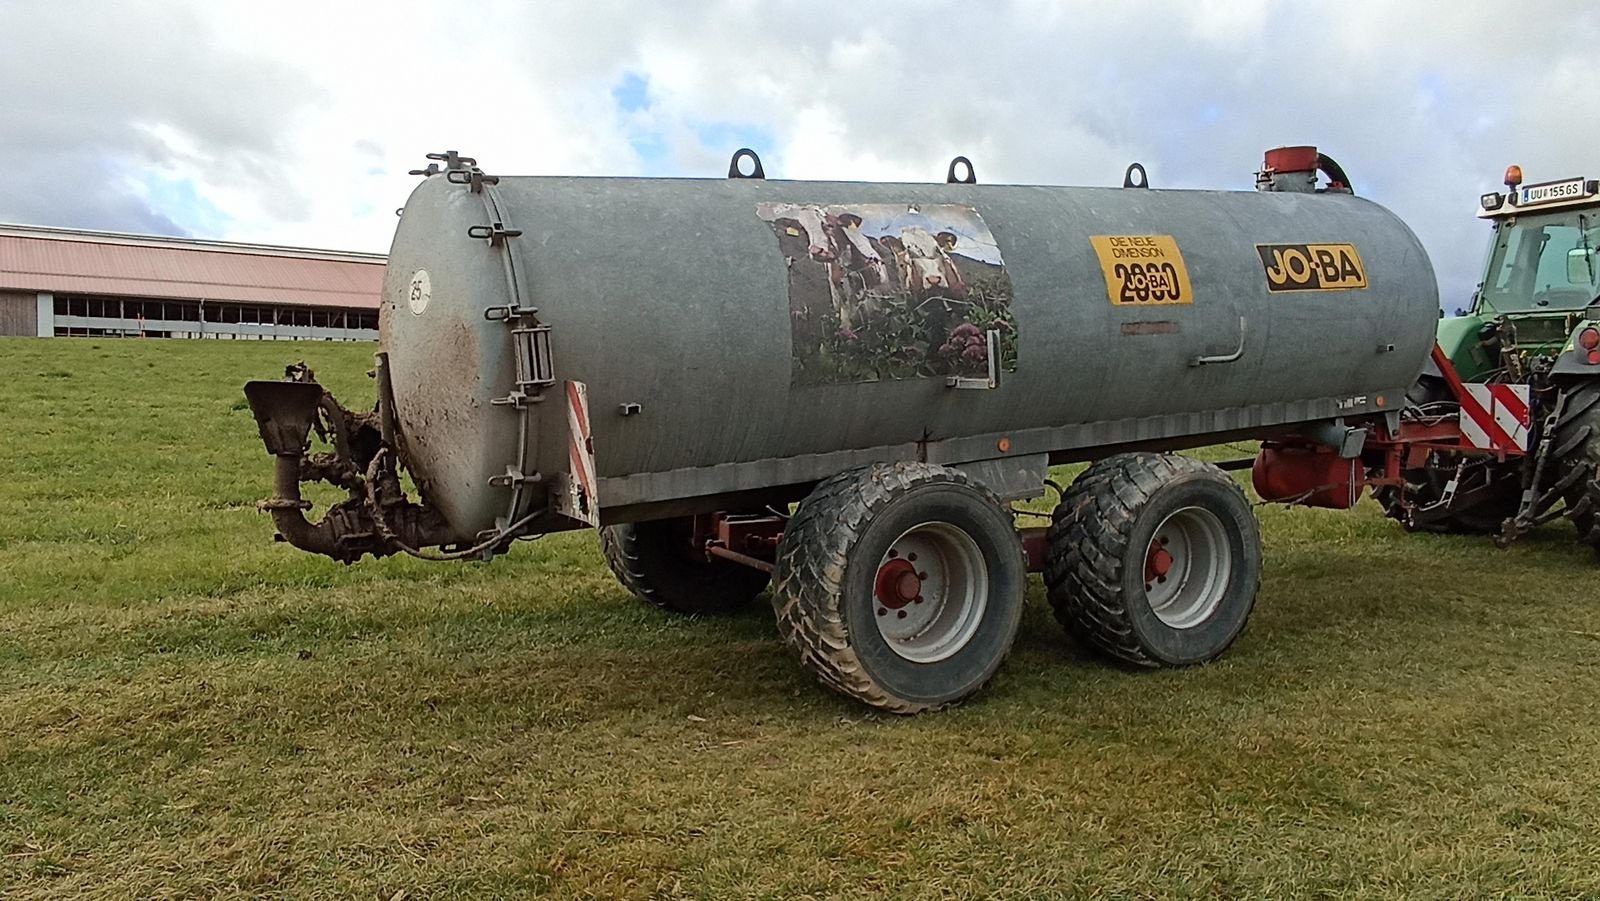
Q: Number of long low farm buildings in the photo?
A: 1